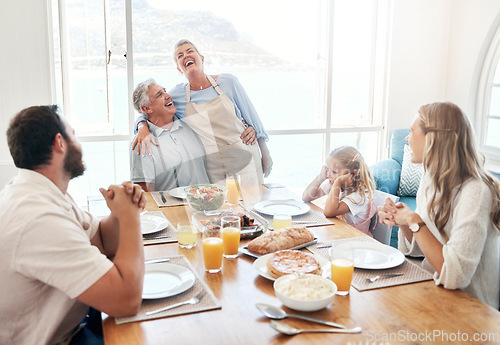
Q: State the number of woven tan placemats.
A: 5